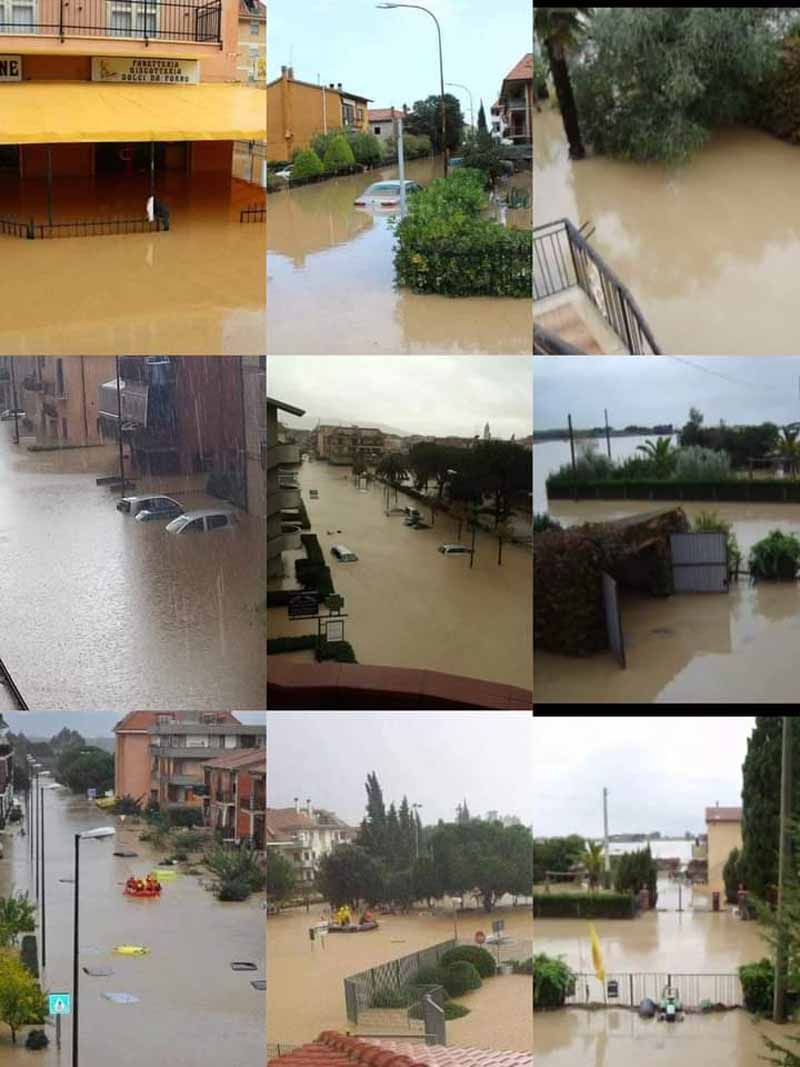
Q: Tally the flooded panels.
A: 9